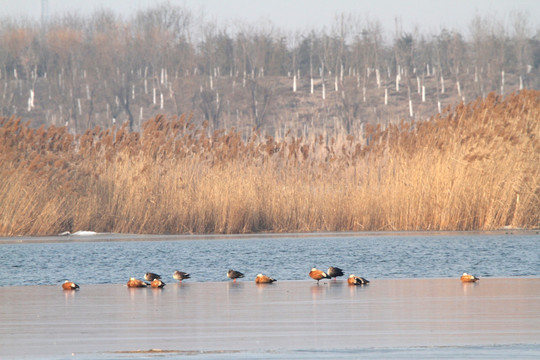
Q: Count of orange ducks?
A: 7